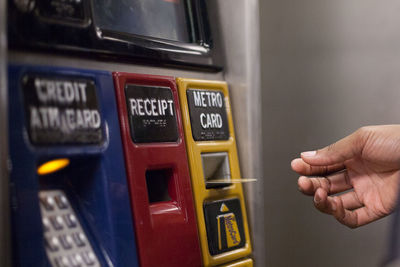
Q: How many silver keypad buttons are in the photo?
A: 11